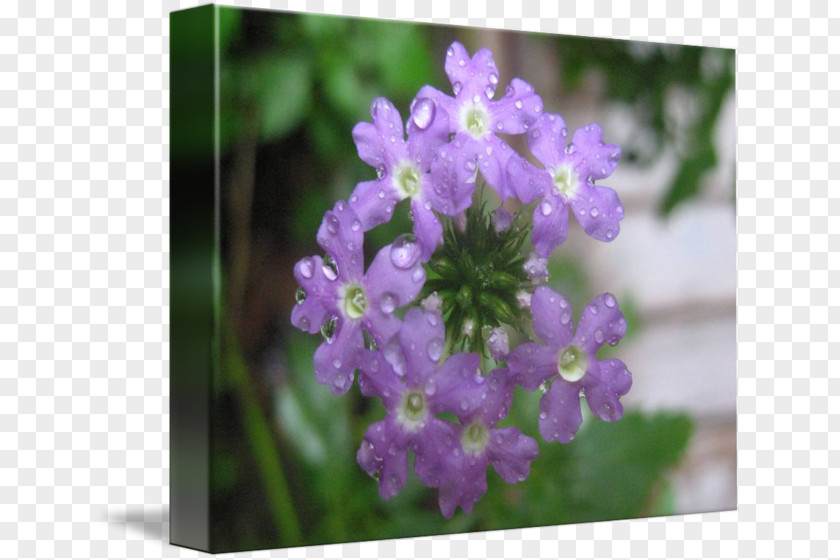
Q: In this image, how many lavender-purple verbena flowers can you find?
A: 7